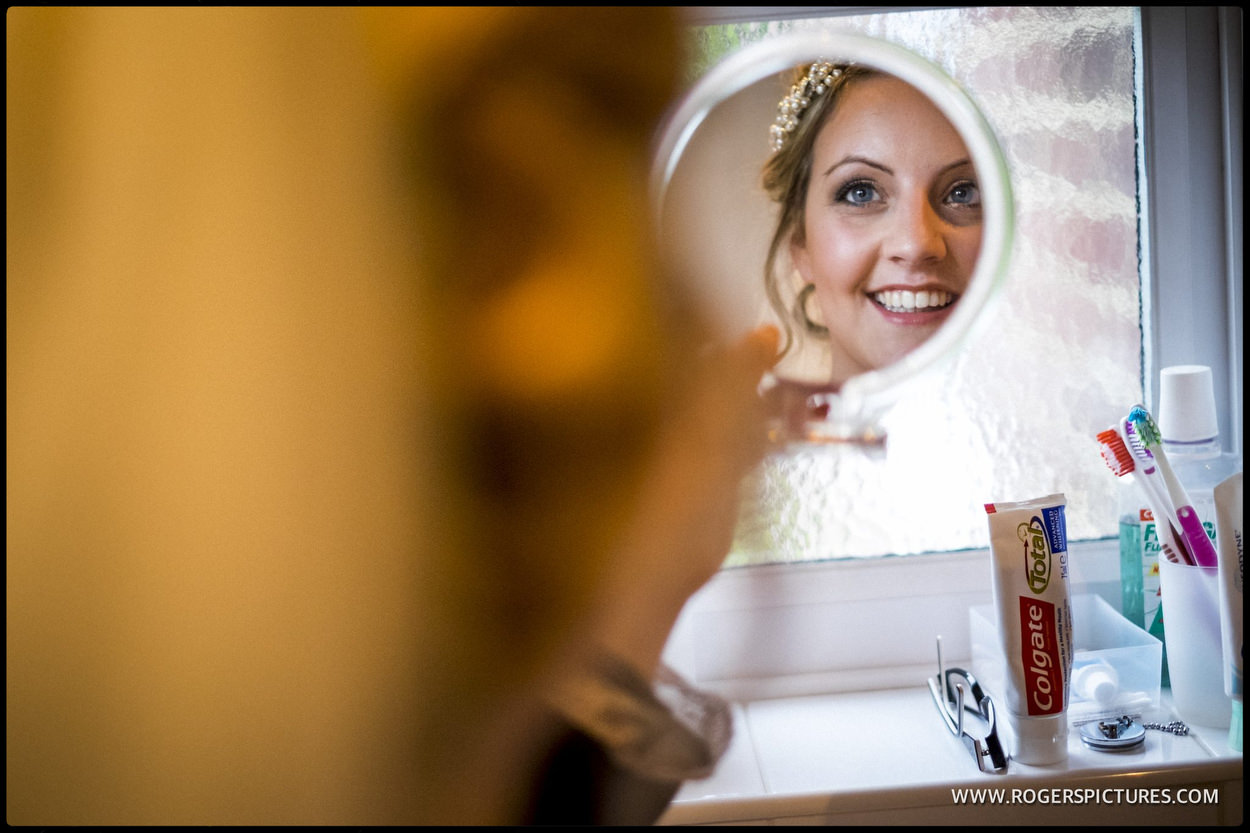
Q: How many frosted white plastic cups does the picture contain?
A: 1